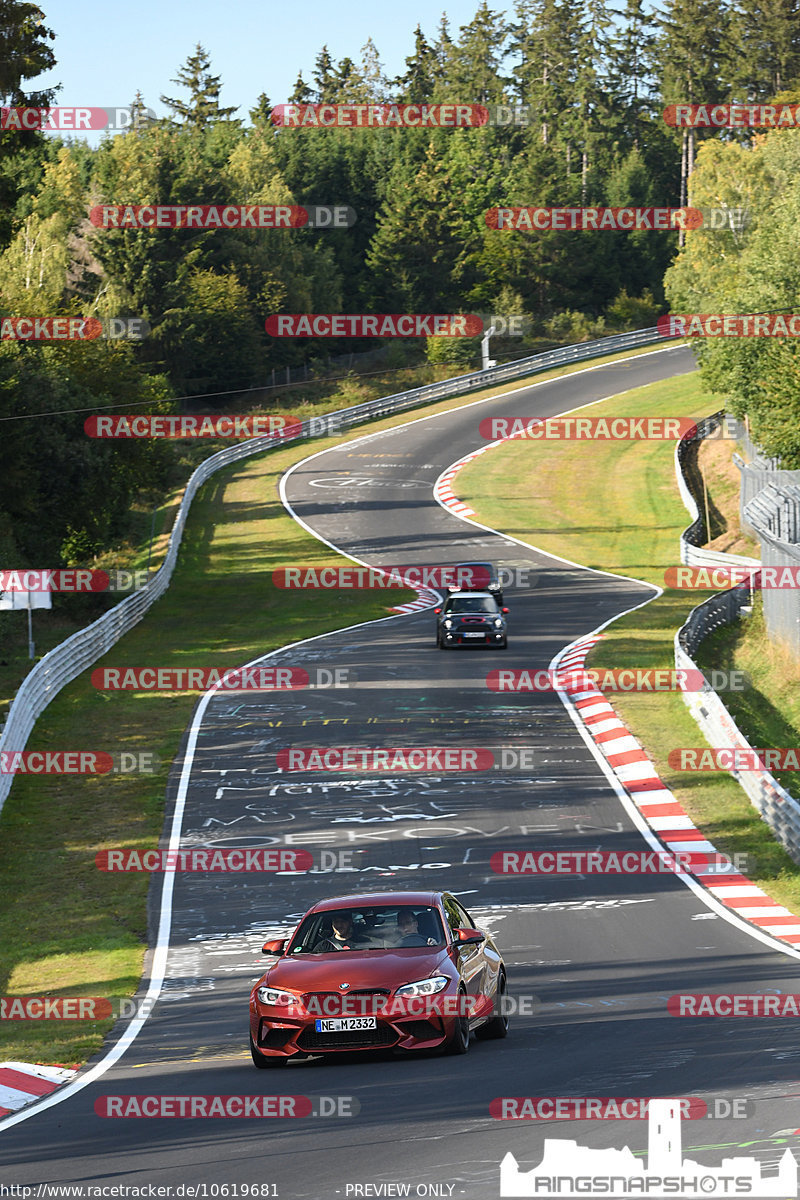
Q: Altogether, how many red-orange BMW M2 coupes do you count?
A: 1